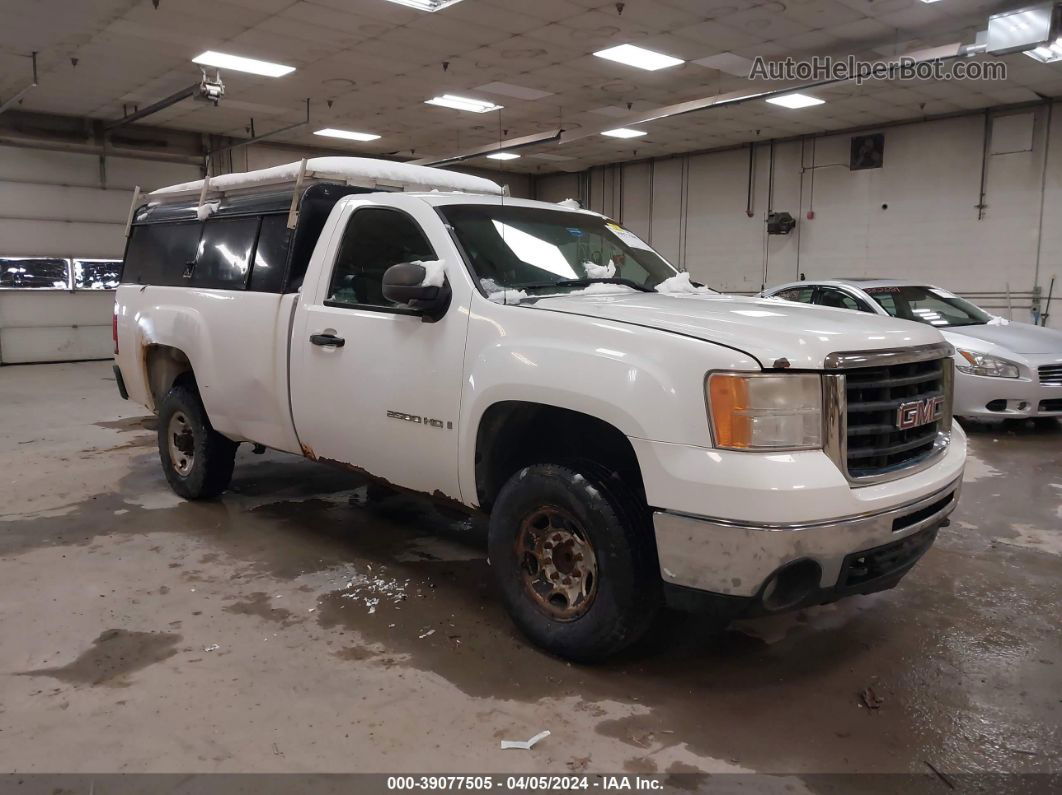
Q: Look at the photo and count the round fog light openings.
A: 1